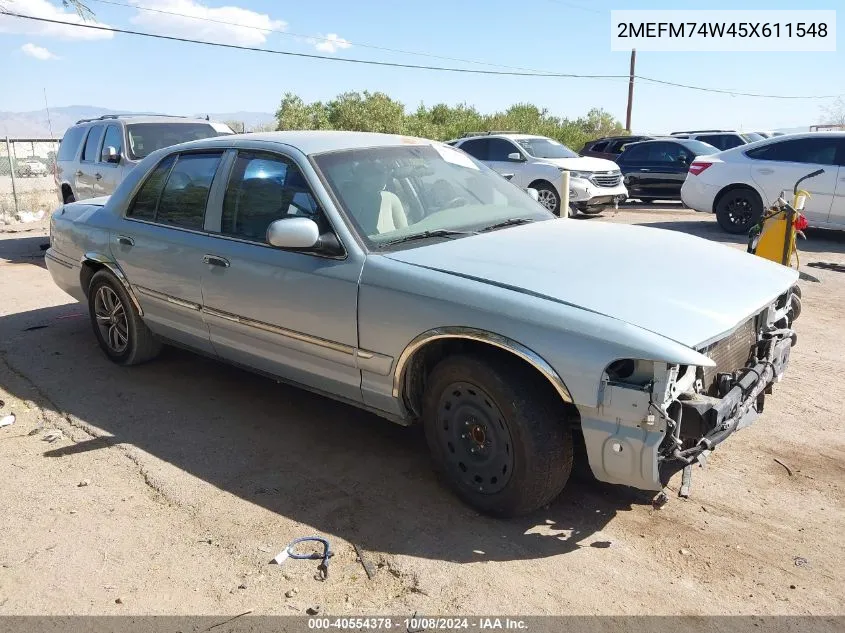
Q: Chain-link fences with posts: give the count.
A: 1